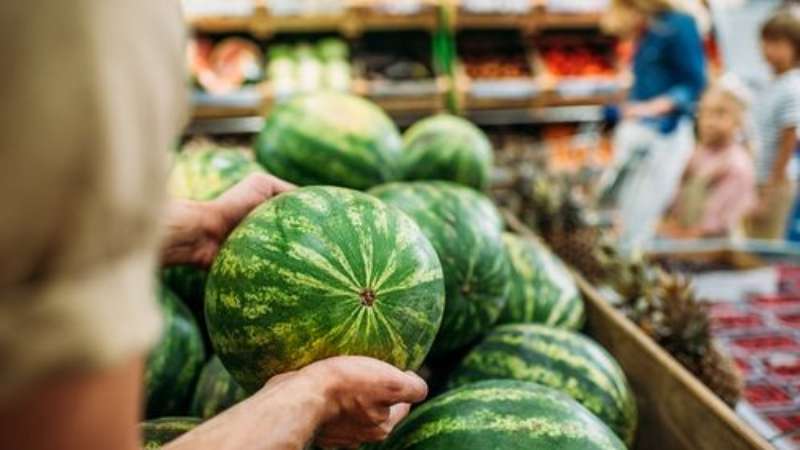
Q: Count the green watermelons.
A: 12